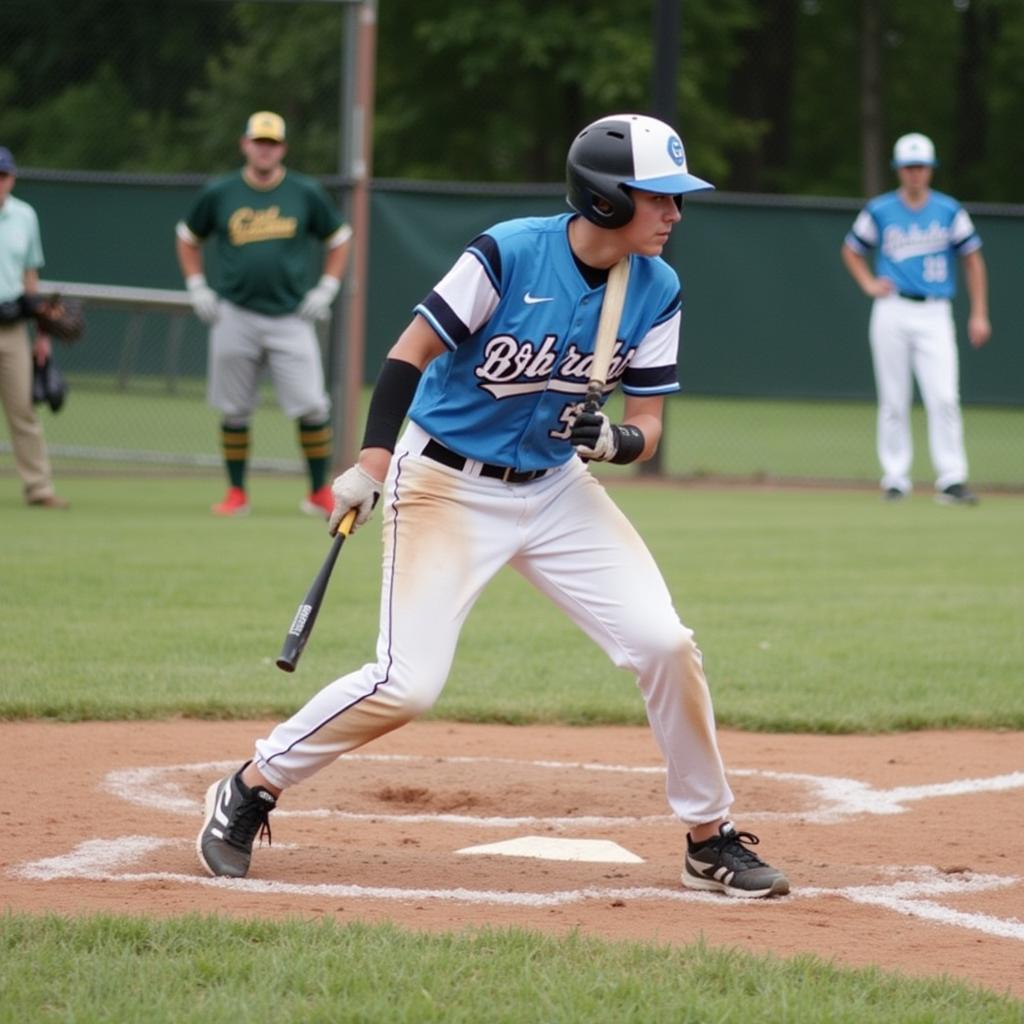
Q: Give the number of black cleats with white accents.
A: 2